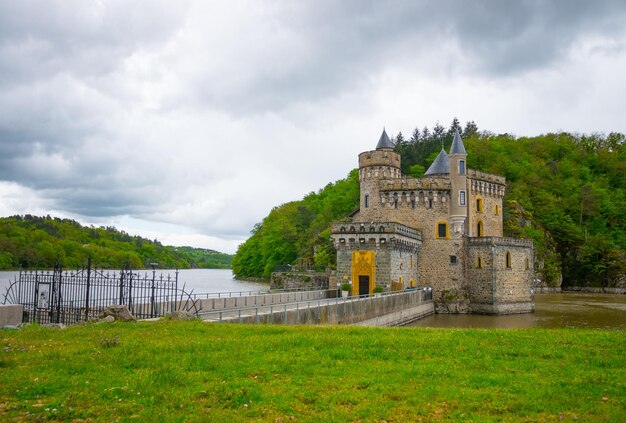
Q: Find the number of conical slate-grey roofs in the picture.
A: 3